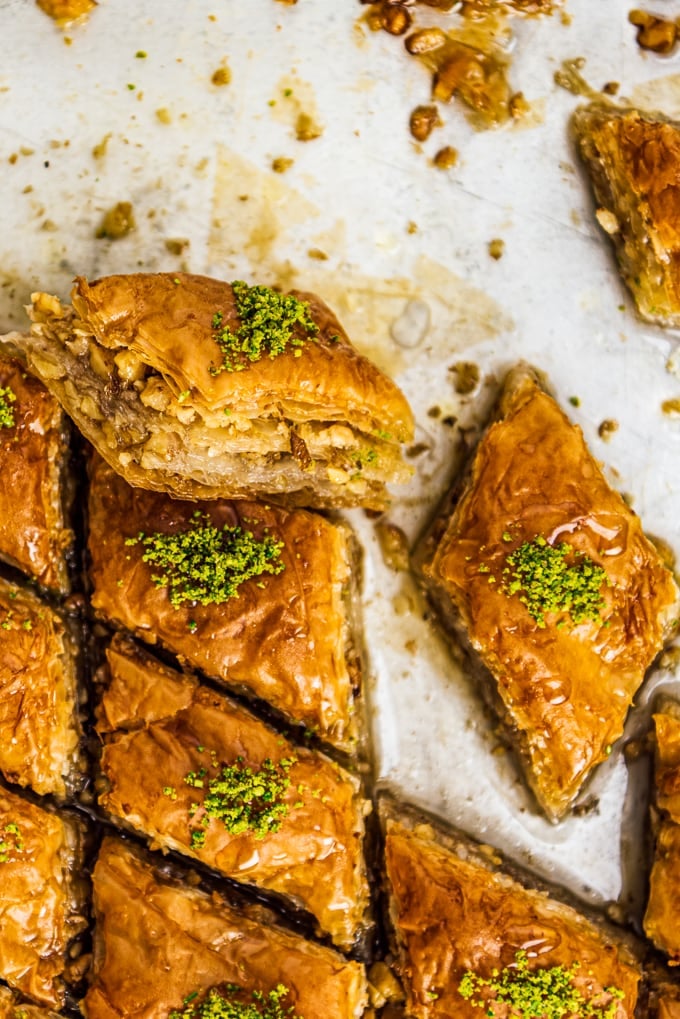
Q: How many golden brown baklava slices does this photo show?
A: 11